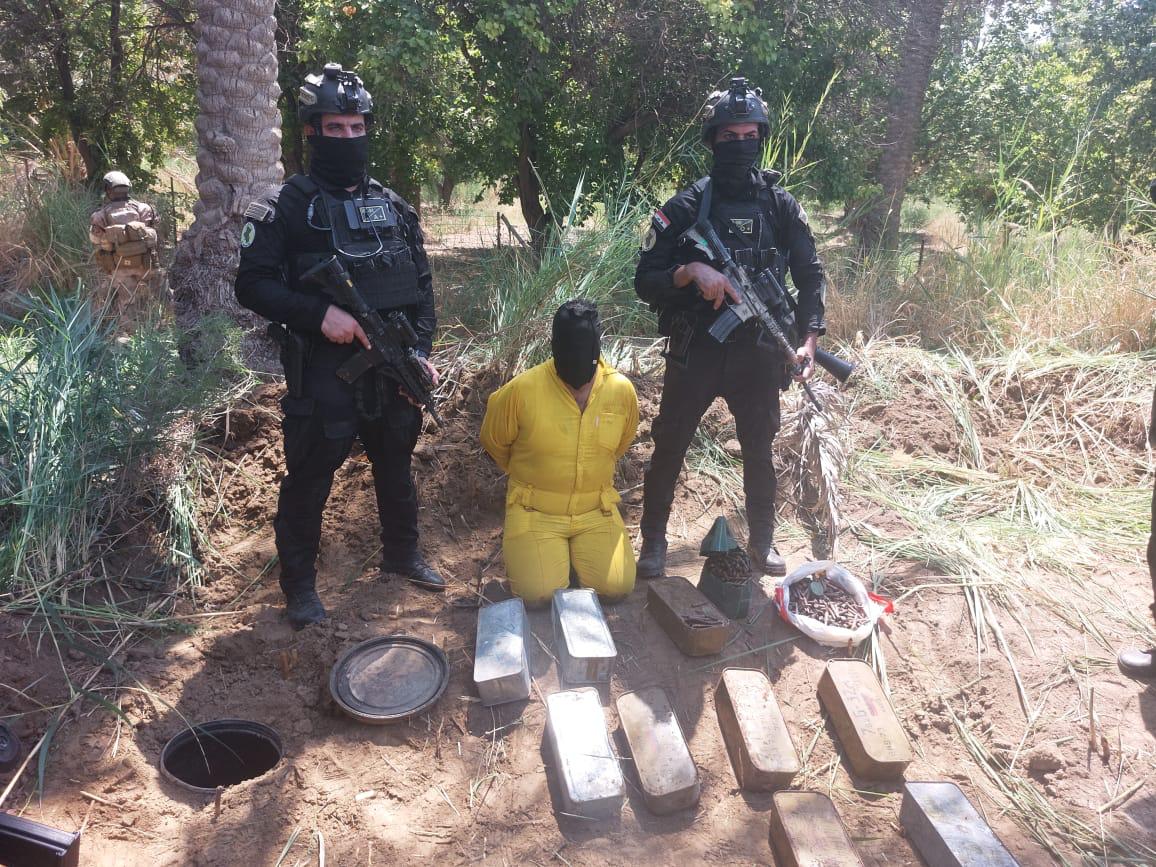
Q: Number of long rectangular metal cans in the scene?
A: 9